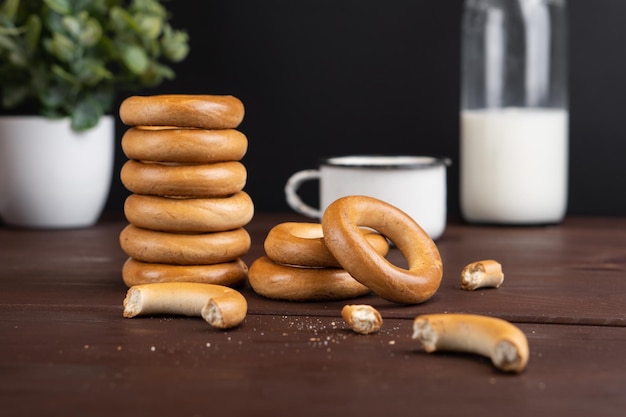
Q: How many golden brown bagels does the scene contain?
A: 9